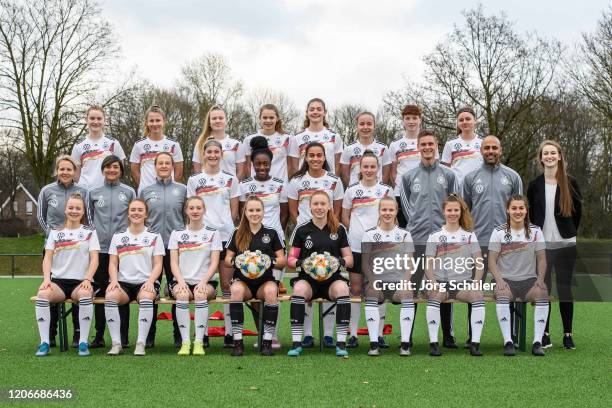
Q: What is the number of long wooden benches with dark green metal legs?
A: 2